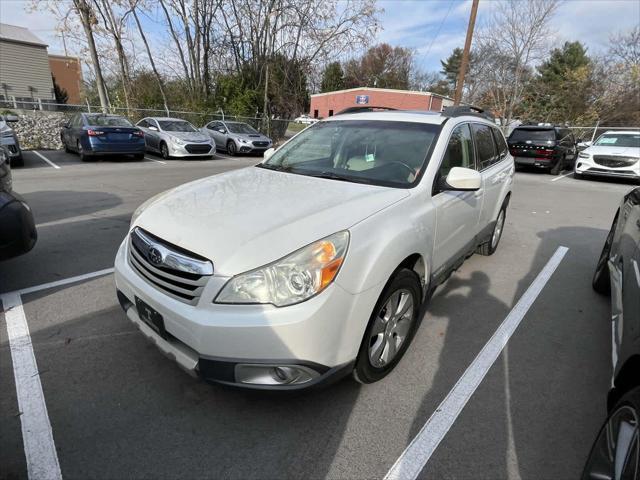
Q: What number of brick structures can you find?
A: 2